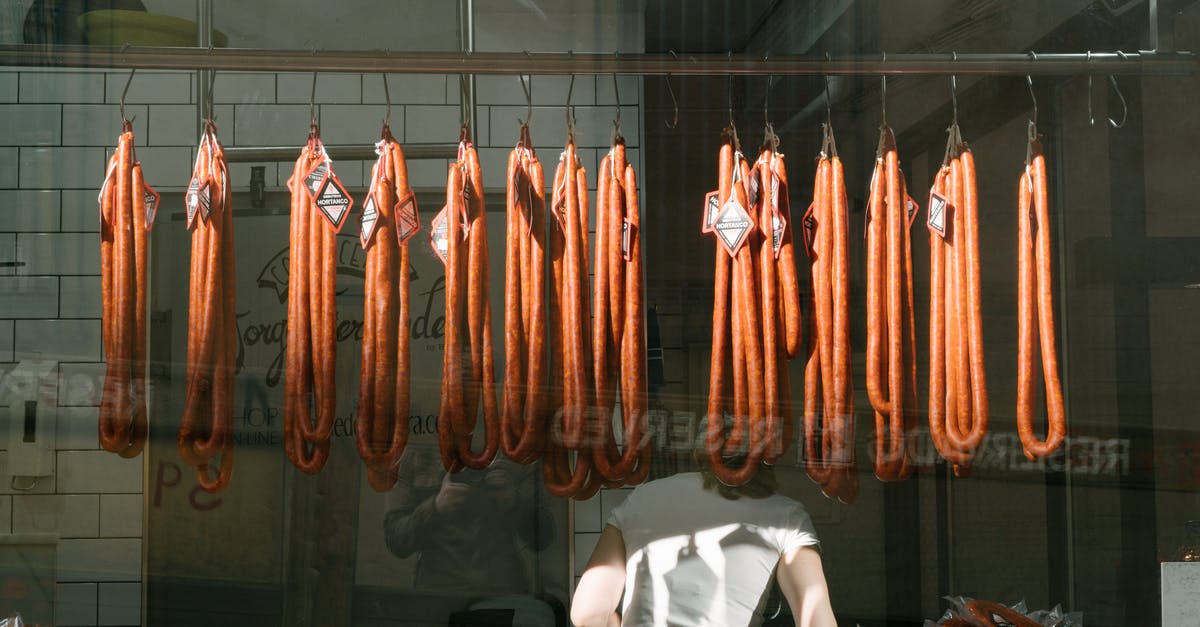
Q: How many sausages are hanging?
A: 14